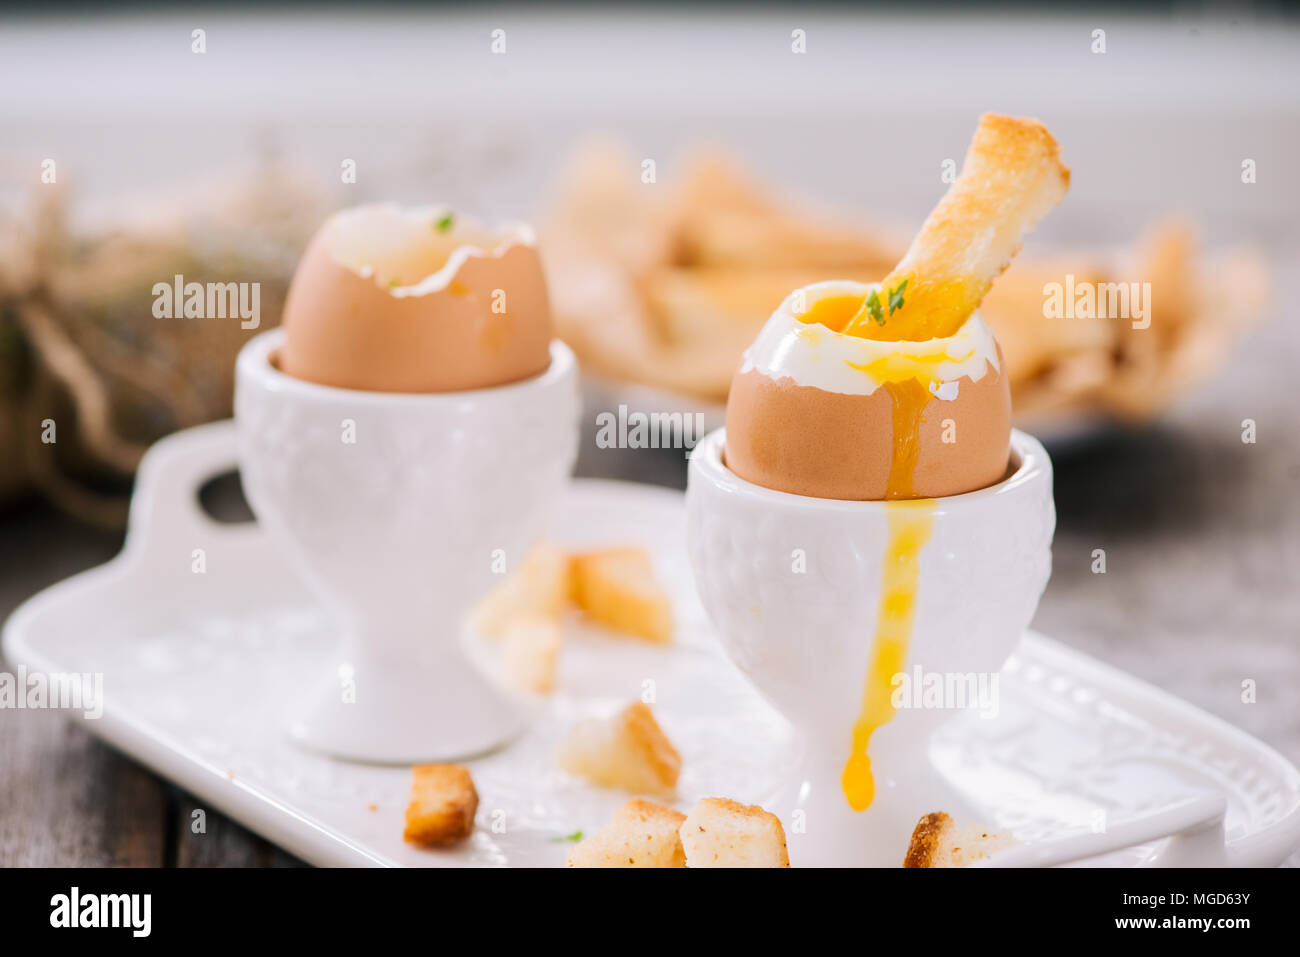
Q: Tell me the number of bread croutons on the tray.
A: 8